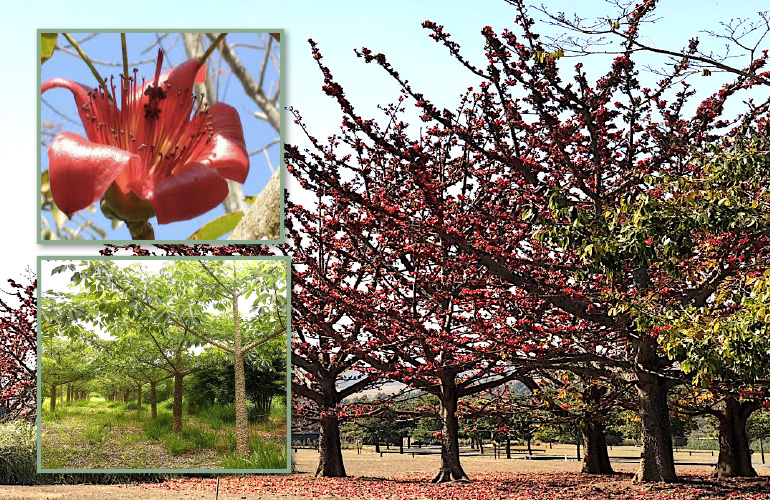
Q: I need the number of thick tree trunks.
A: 5